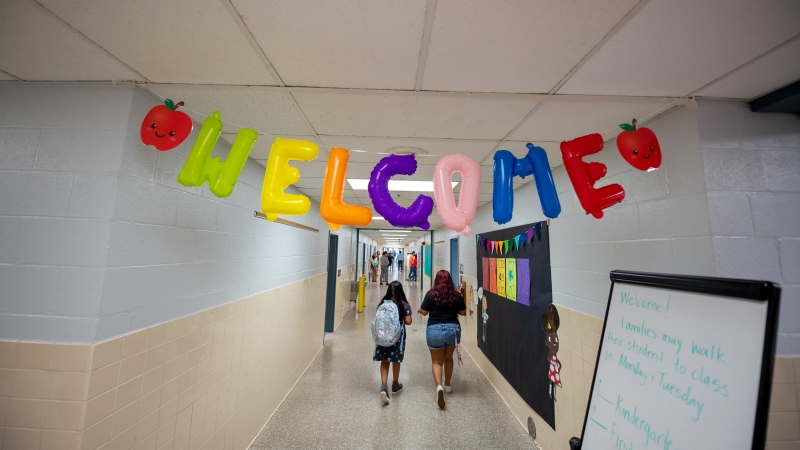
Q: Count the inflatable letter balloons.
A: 7